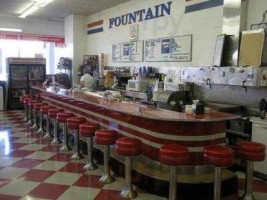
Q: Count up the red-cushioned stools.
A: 14